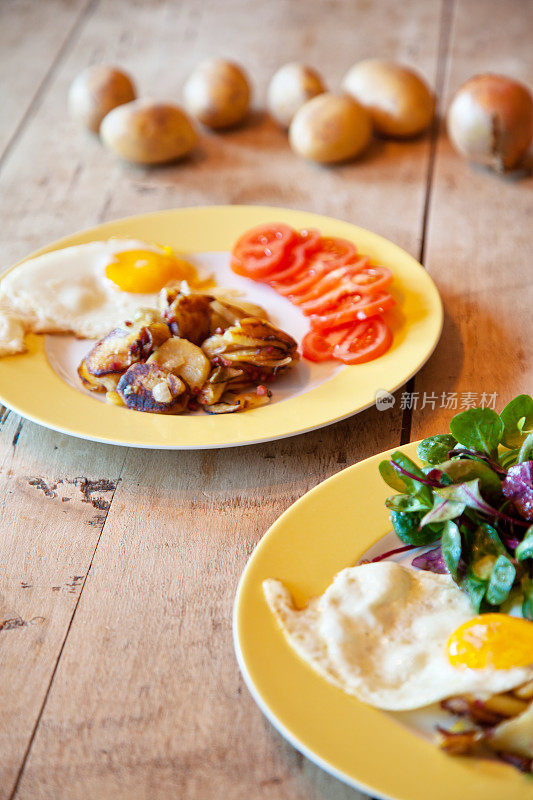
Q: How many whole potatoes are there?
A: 6